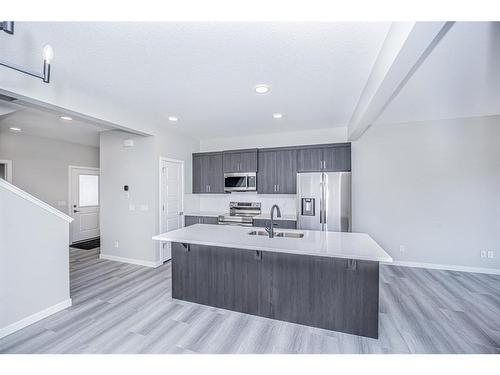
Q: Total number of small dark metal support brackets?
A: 3